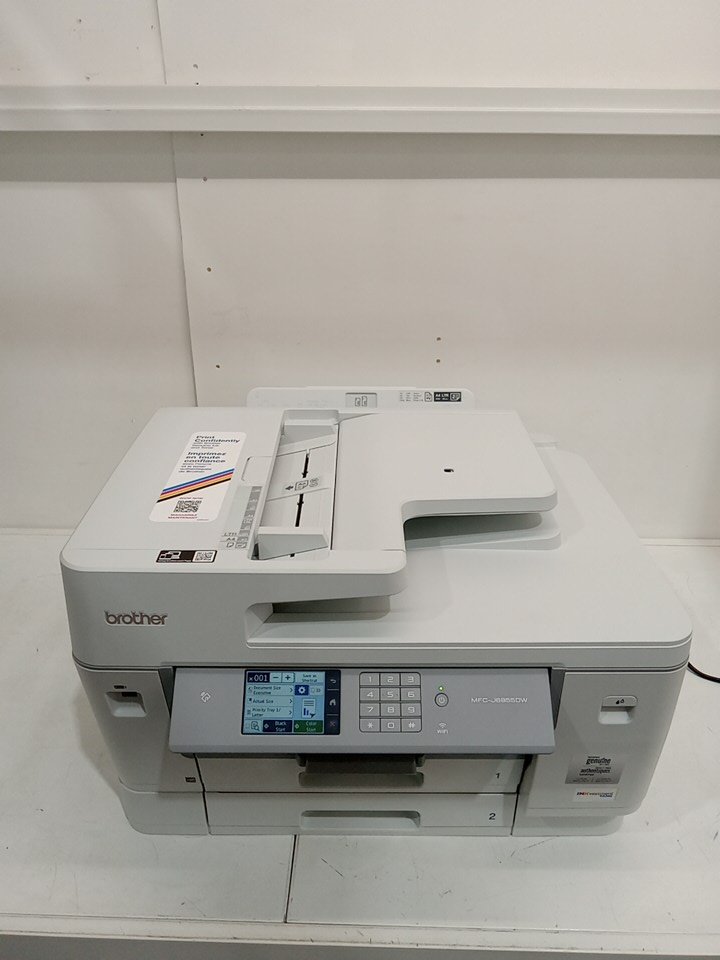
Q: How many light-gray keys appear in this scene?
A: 12